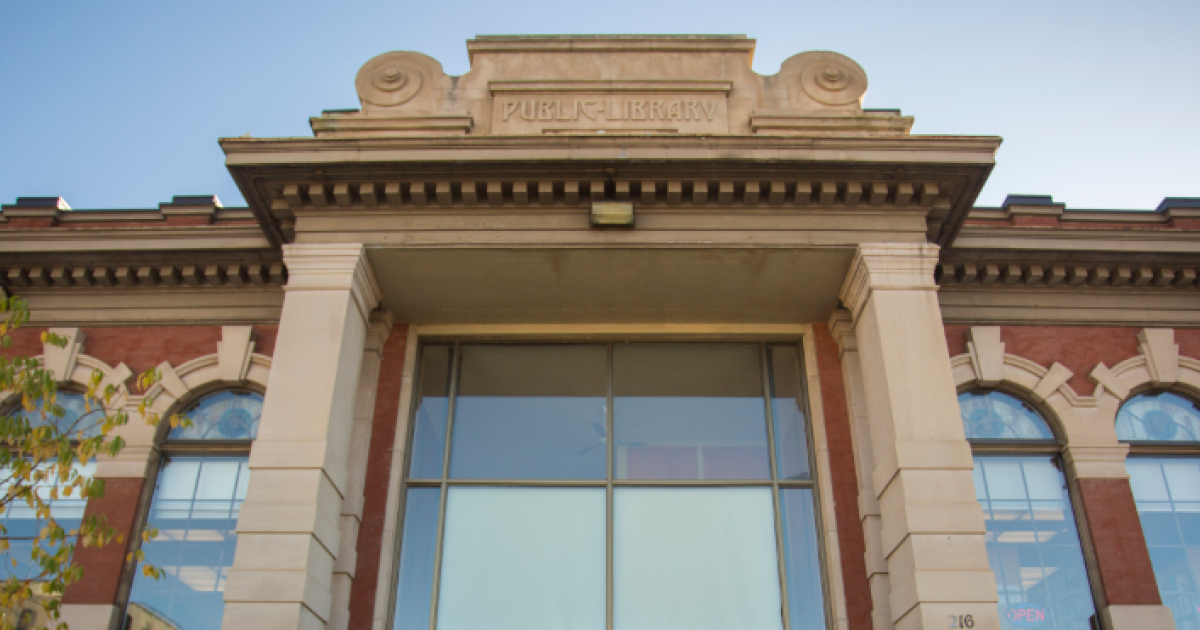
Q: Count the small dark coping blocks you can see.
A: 4